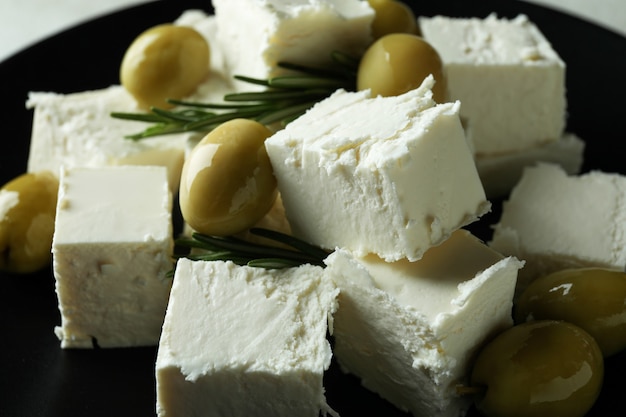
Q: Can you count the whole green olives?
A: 7